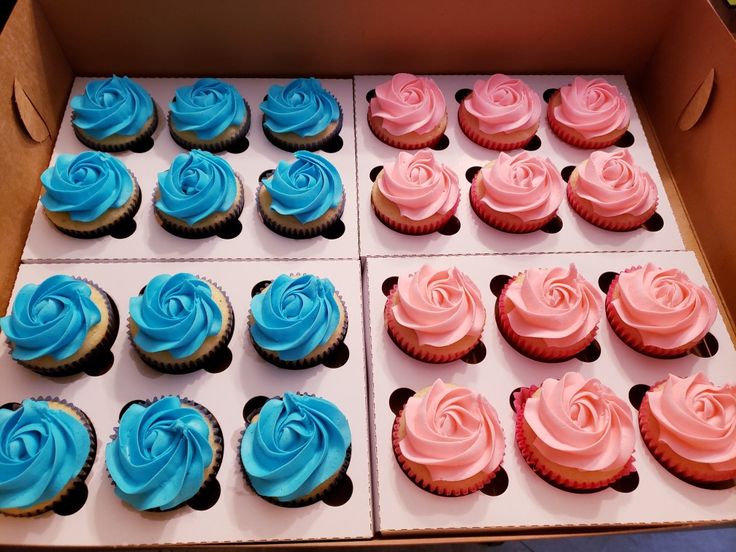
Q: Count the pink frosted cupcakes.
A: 12